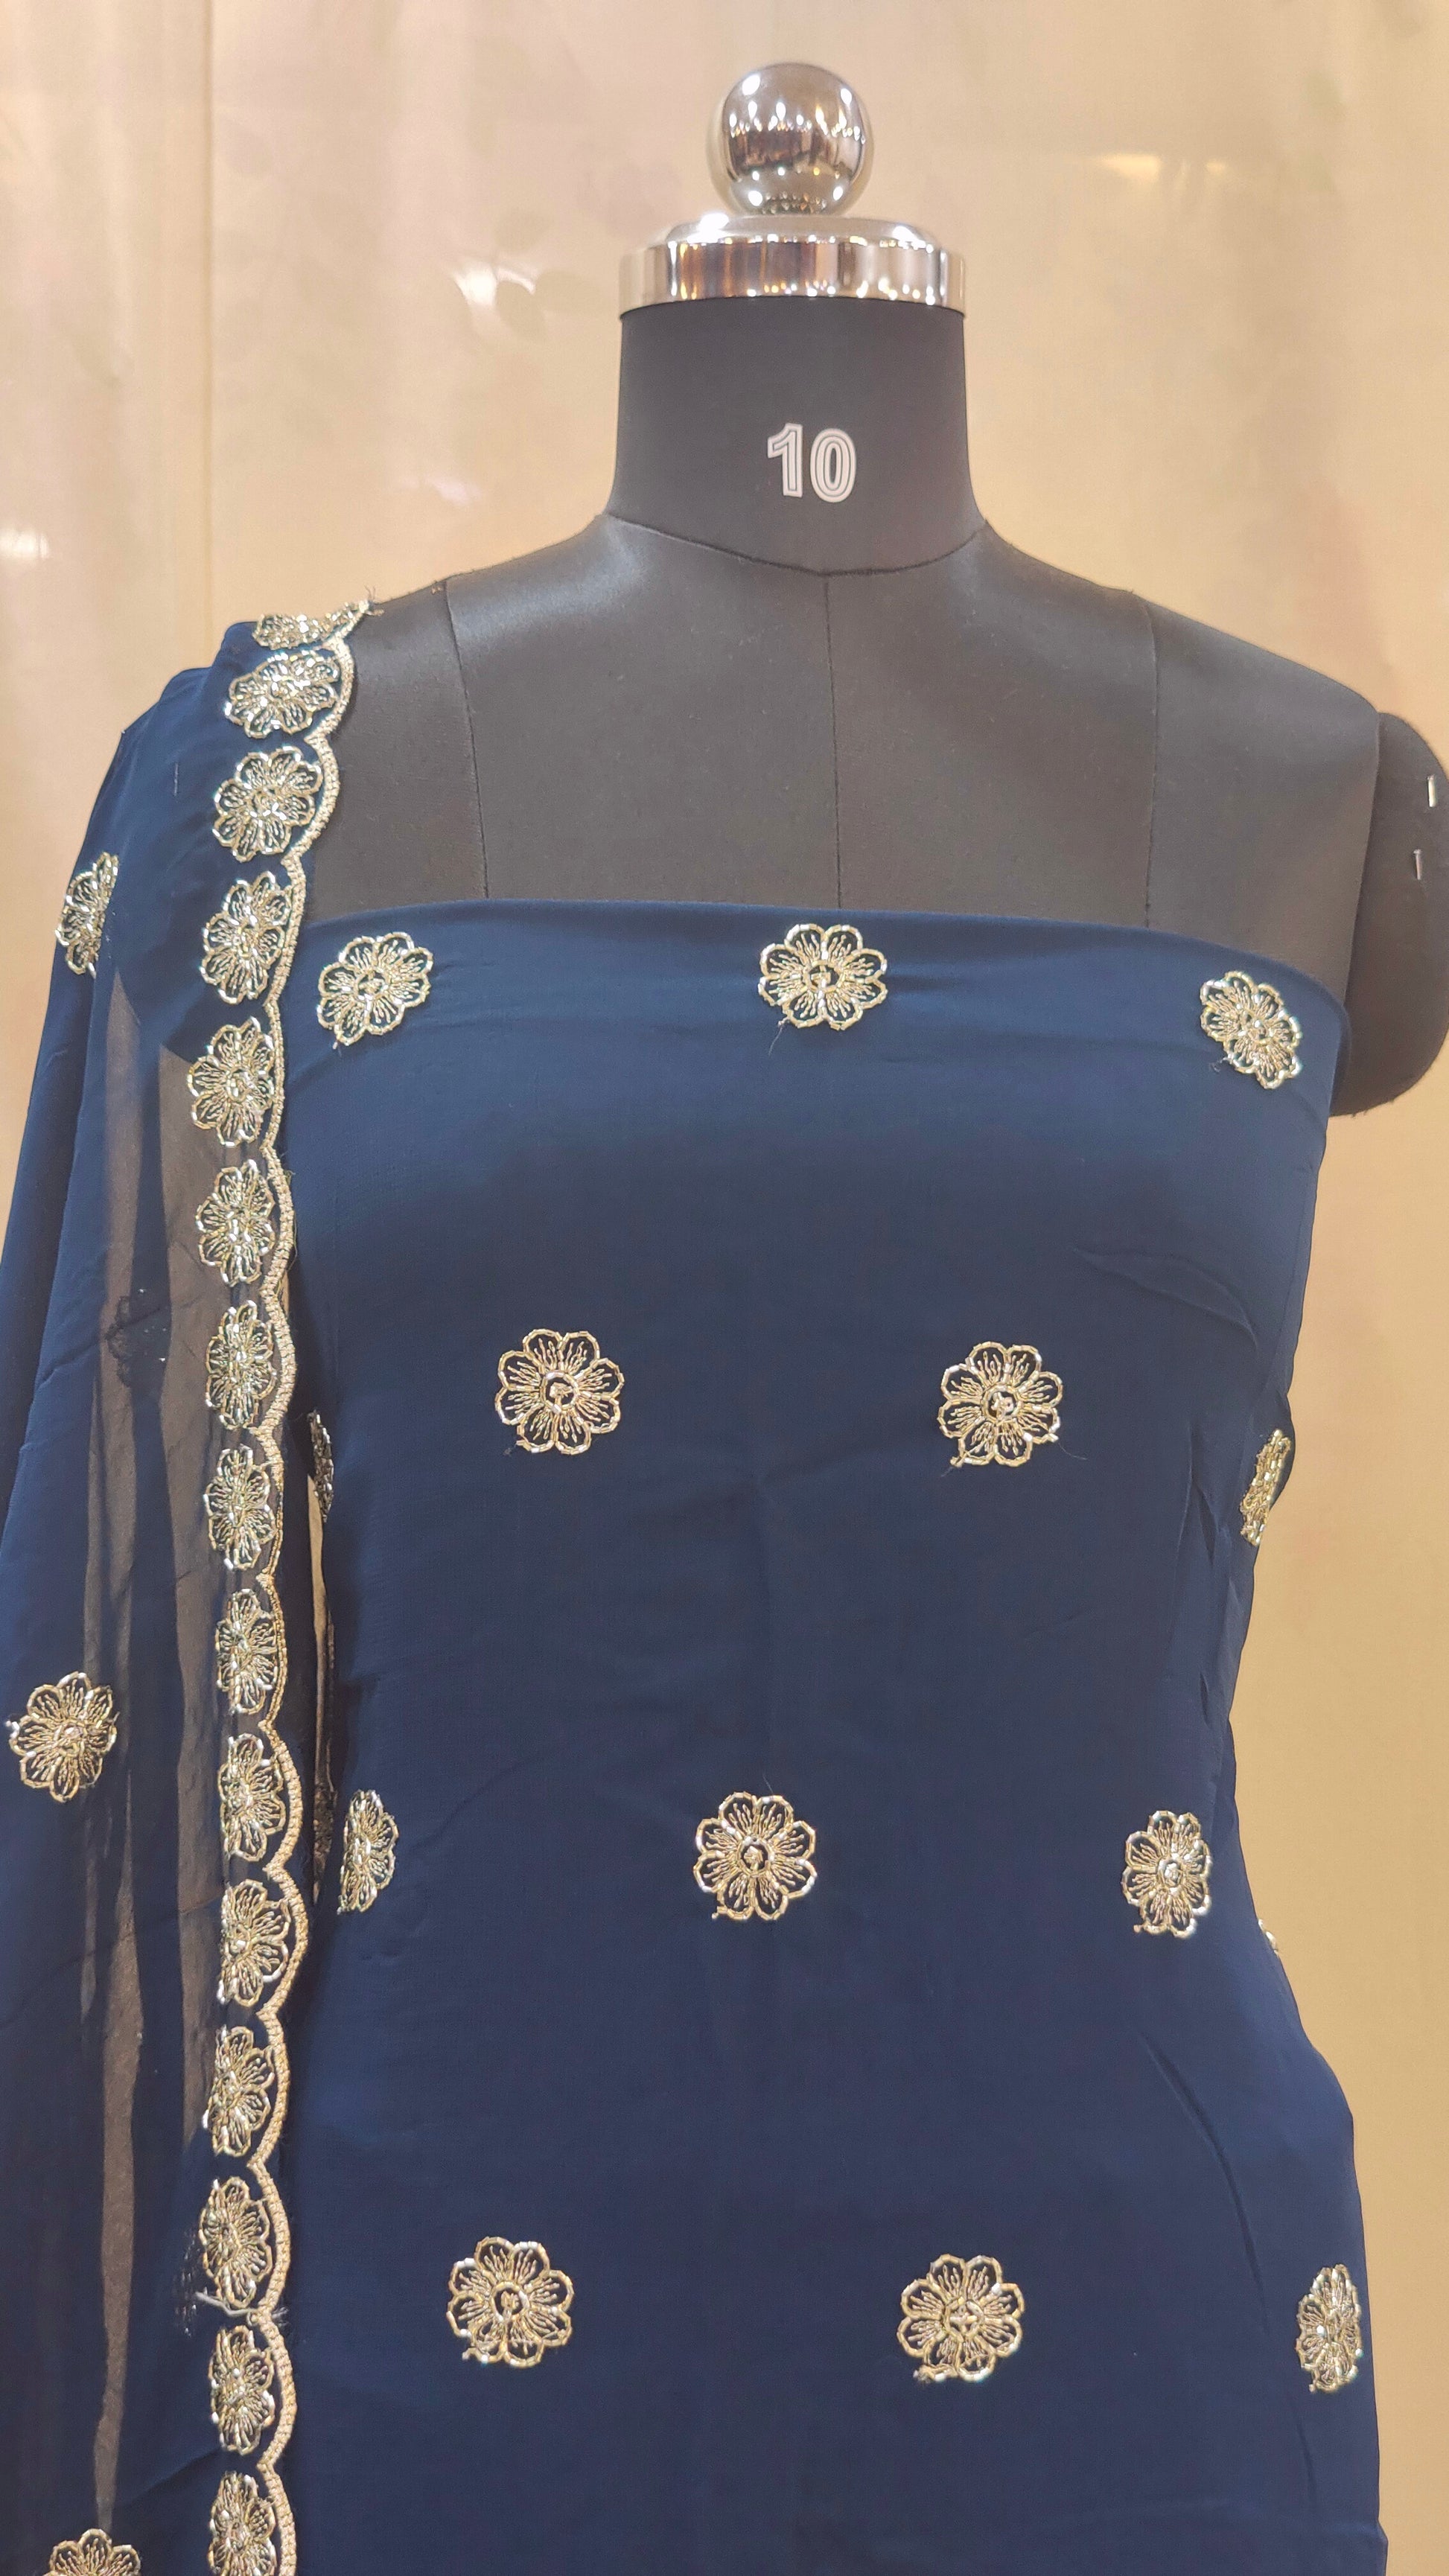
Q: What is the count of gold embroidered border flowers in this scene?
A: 15